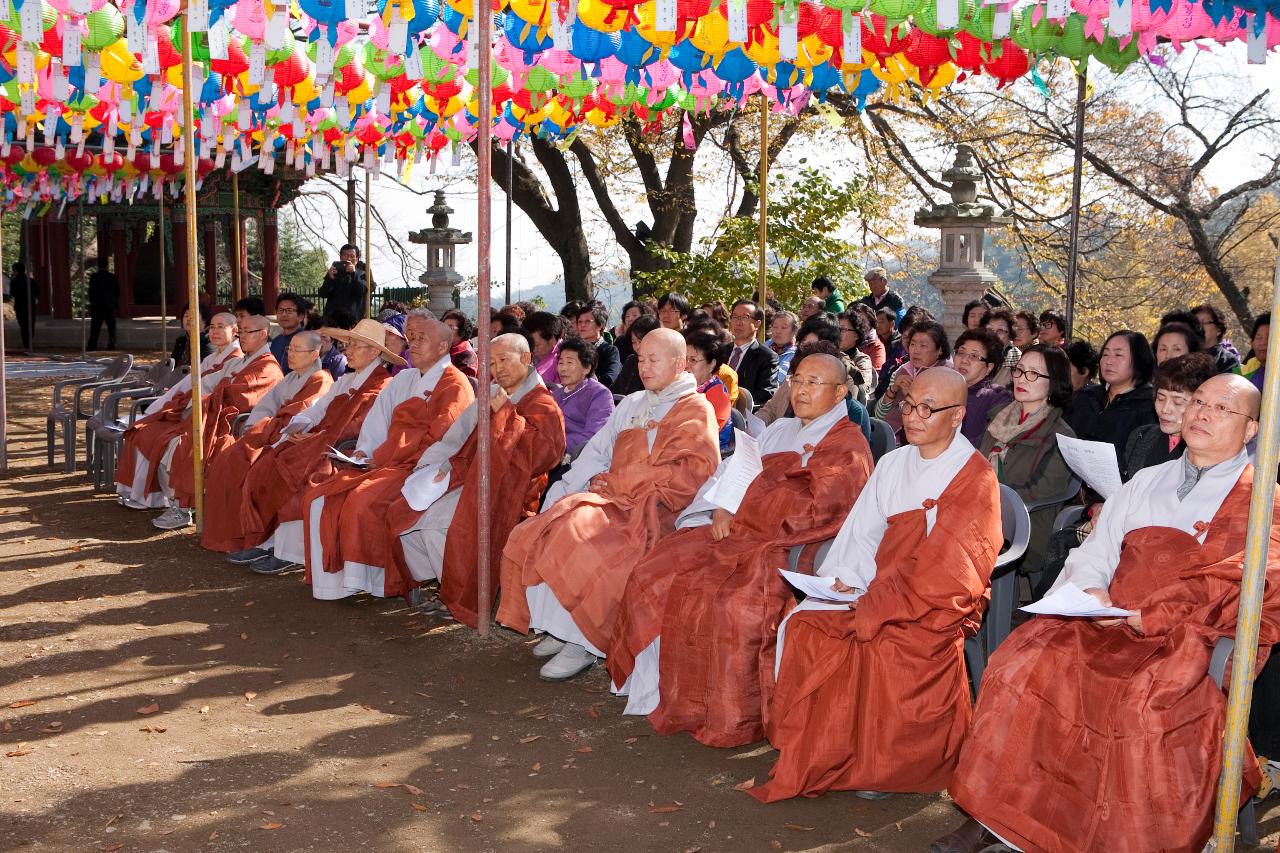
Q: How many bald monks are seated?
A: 9